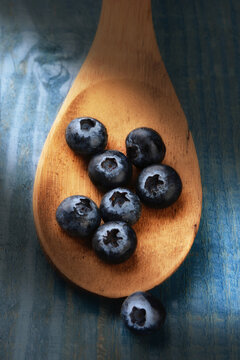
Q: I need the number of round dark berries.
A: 8